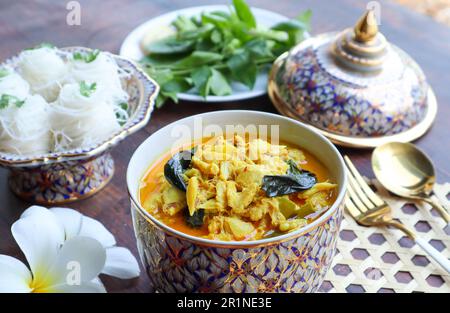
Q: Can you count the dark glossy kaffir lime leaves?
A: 3